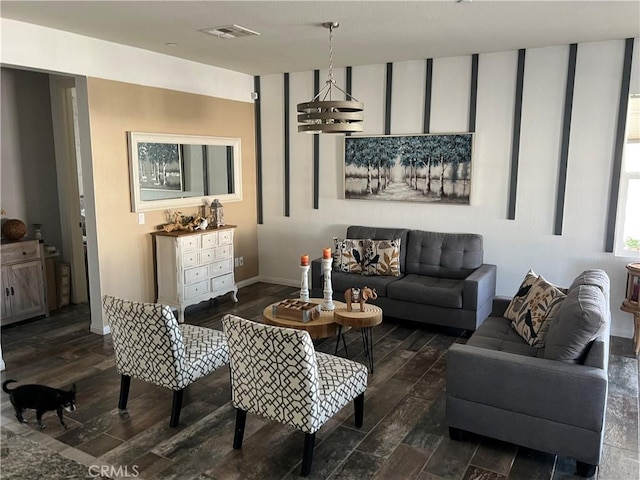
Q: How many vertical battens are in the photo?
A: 10